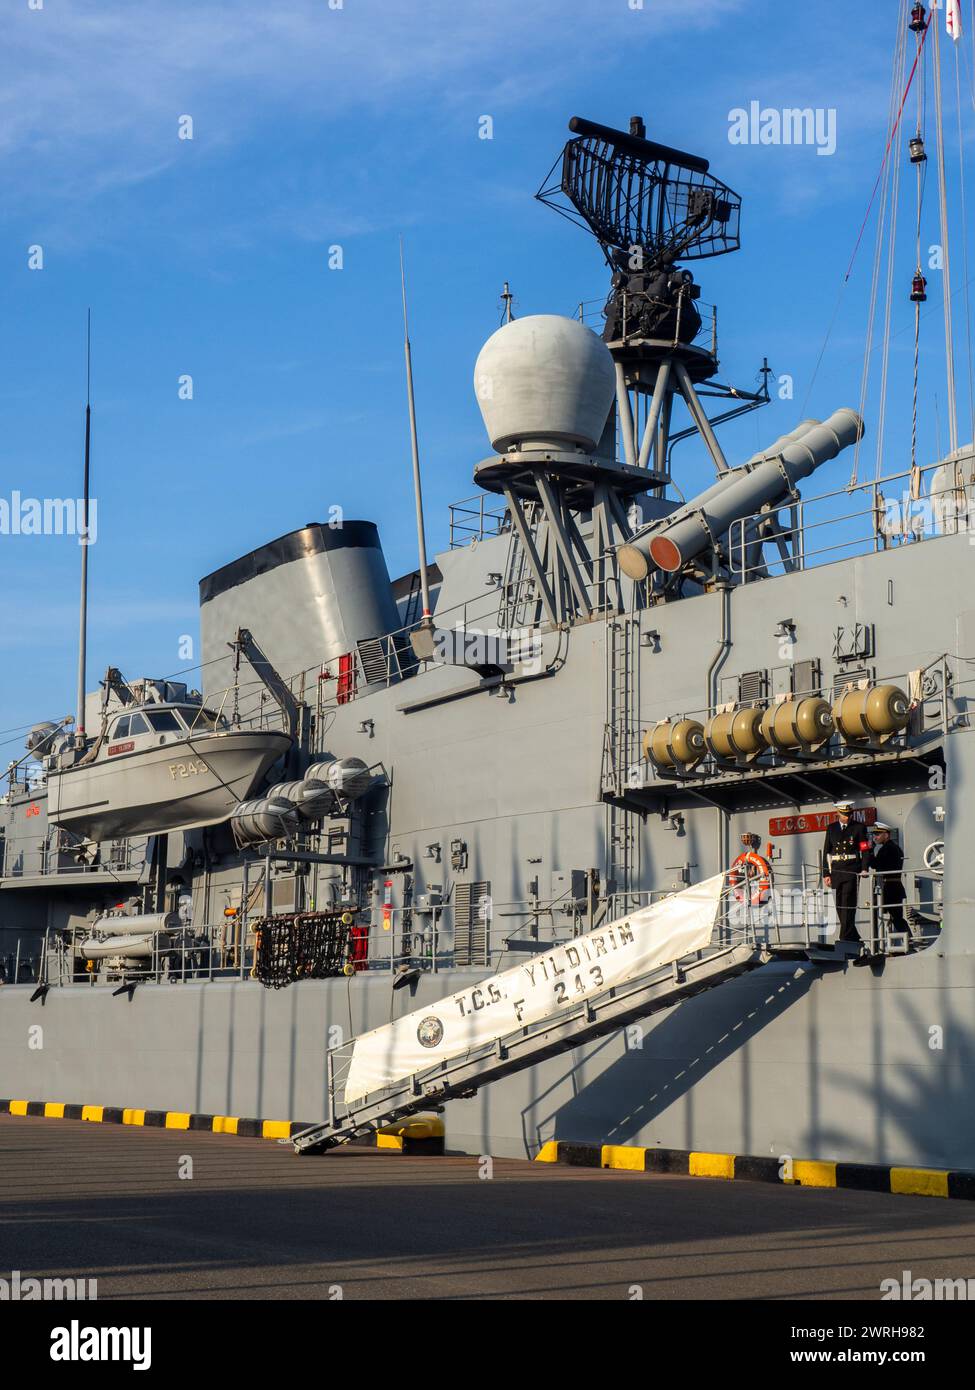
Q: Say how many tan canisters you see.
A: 4